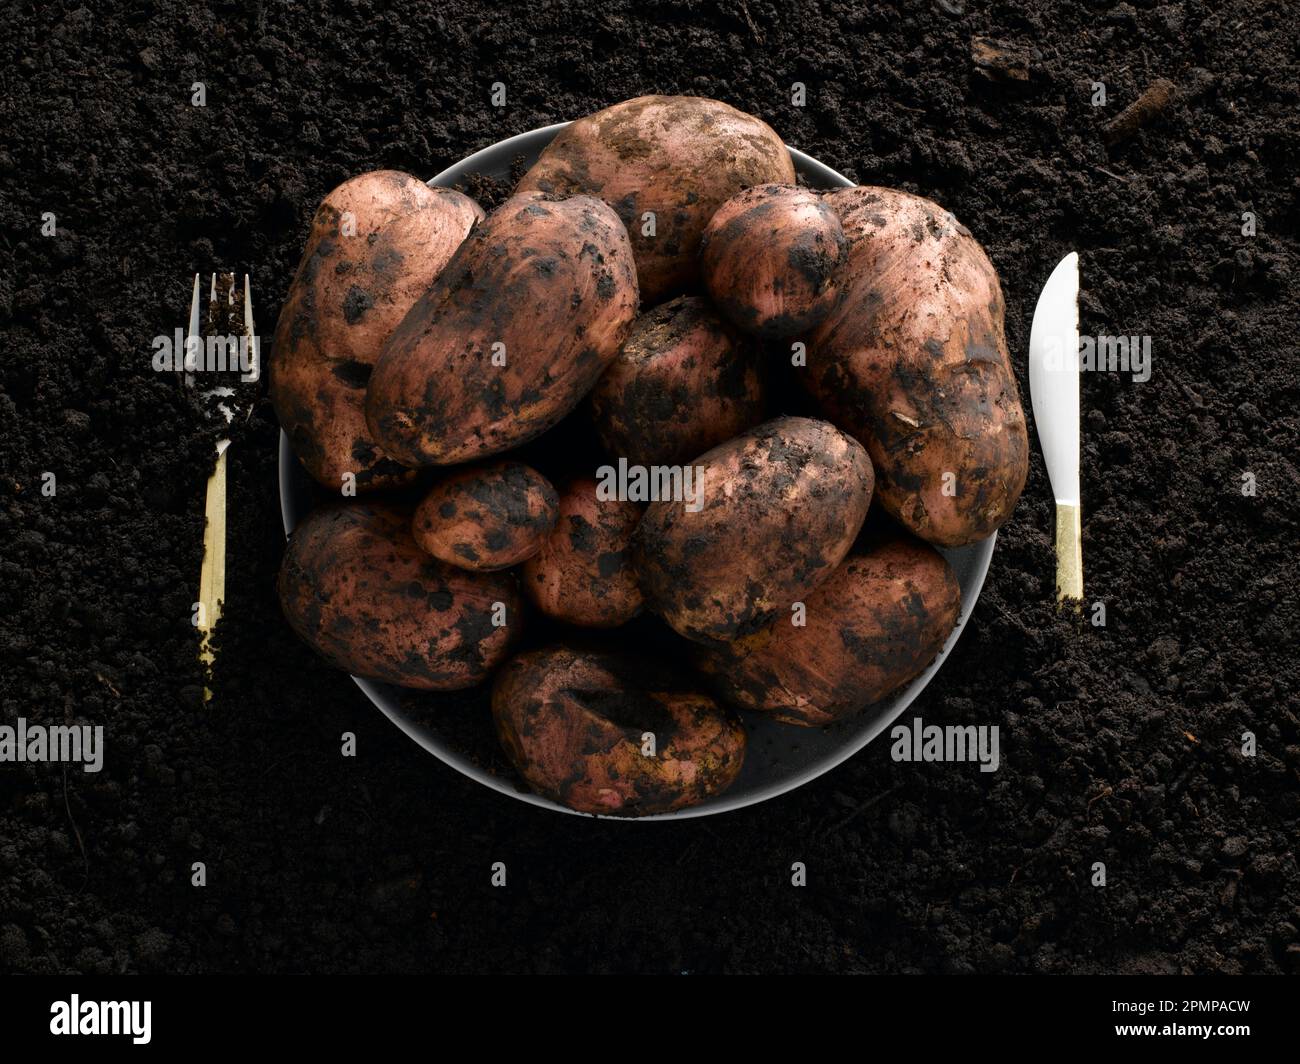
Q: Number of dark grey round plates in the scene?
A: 1